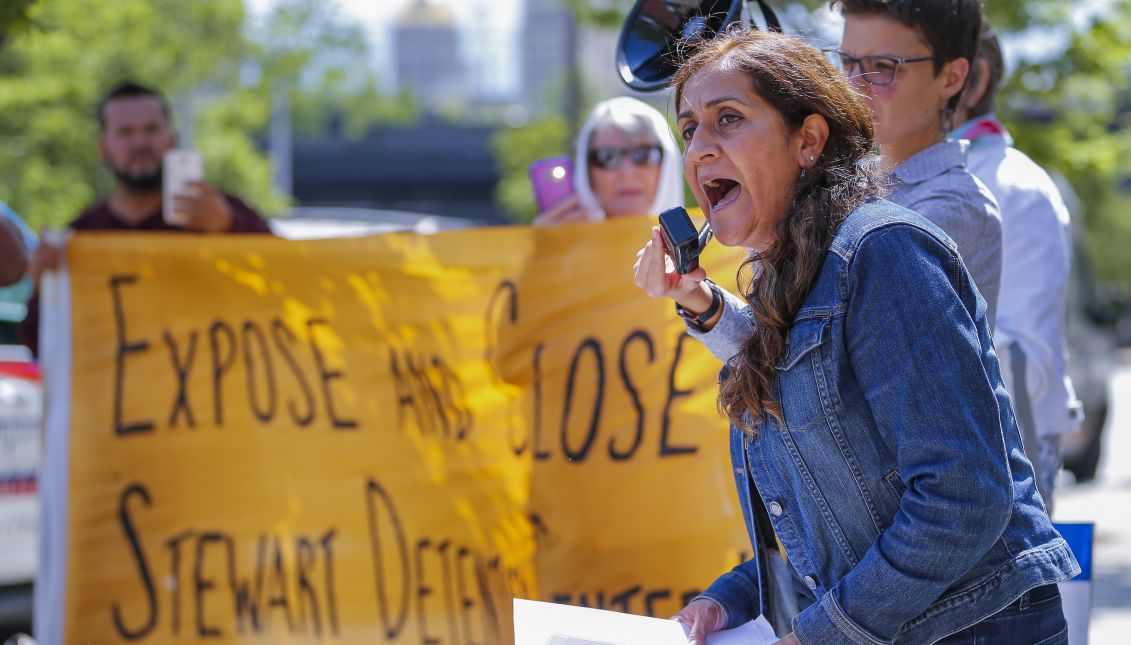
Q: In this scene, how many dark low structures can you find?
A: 1